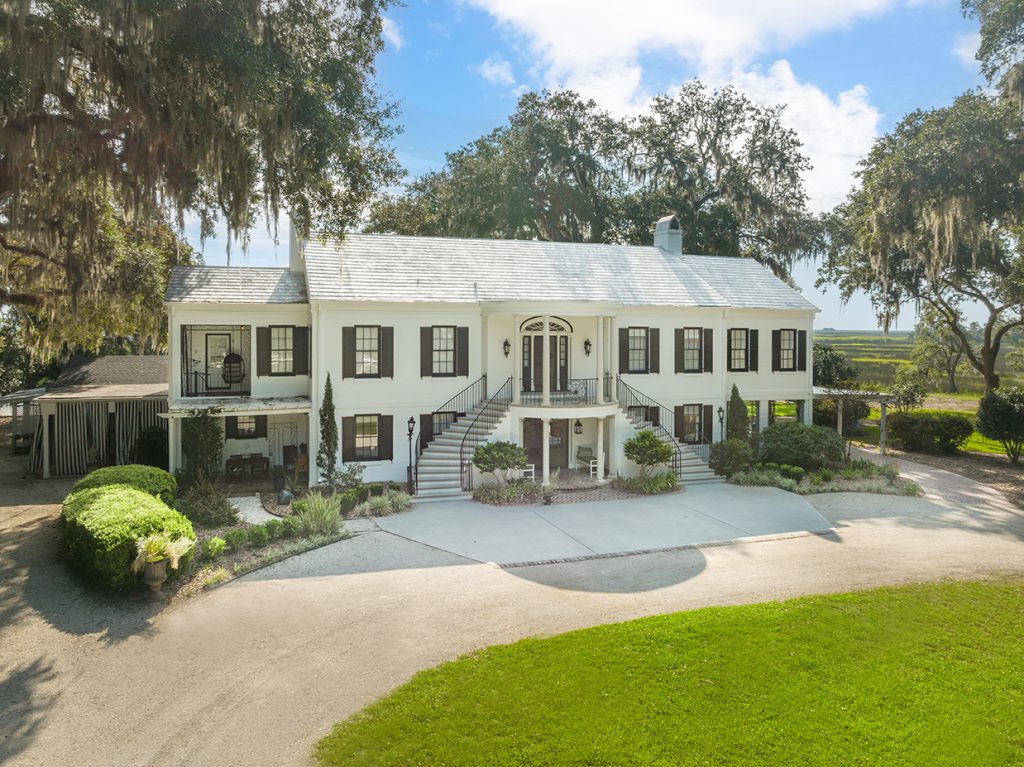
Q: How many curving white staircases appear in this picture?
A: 2